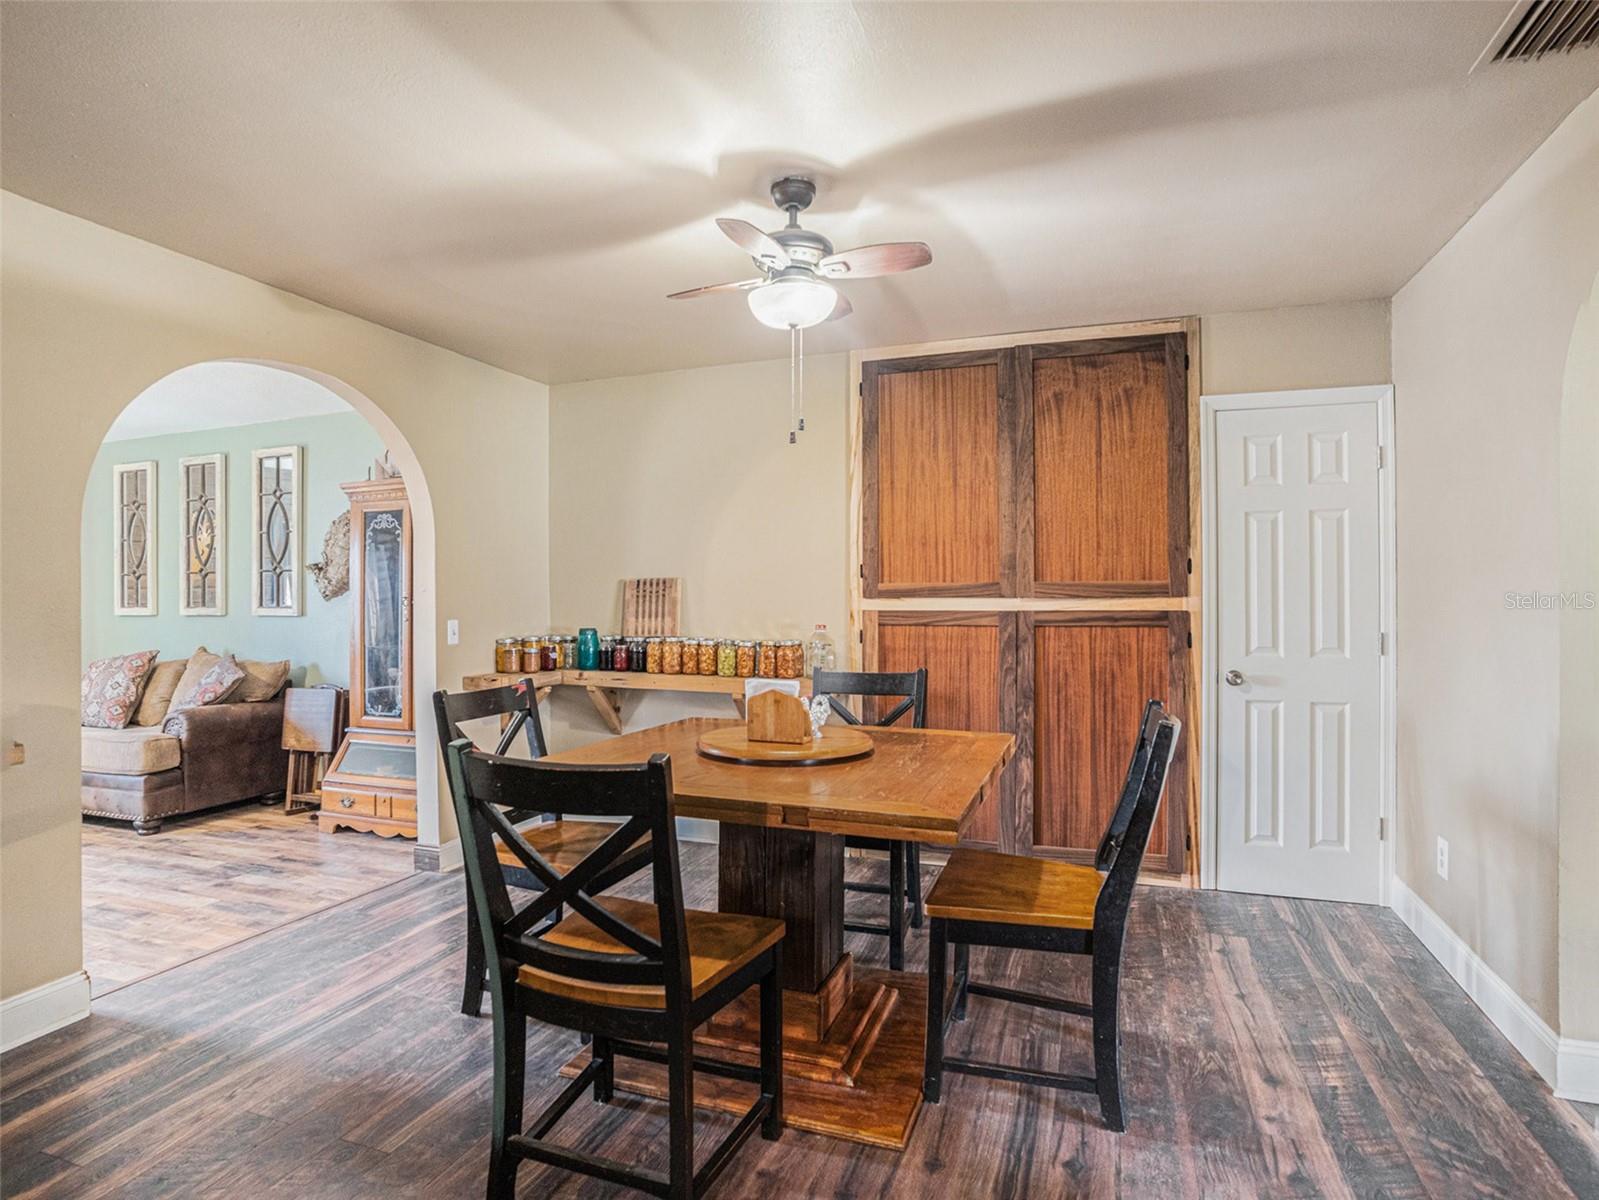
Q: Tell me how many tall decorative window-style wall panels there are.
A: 3